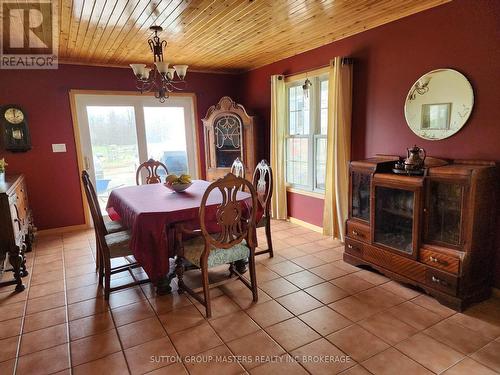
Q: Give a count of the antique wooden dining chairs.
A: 6